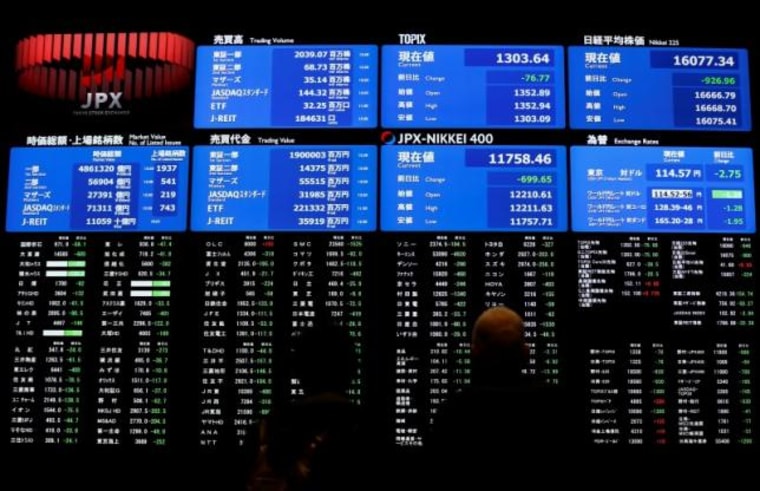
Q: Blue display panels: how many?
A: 7